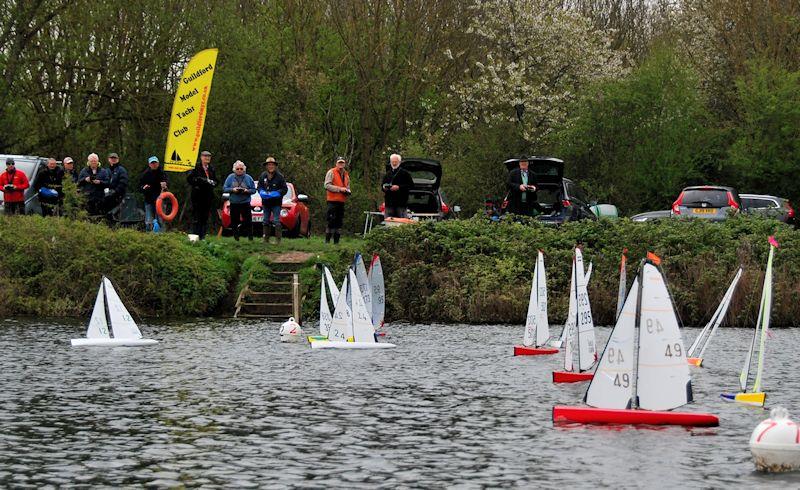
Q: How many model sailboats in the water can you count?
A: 12